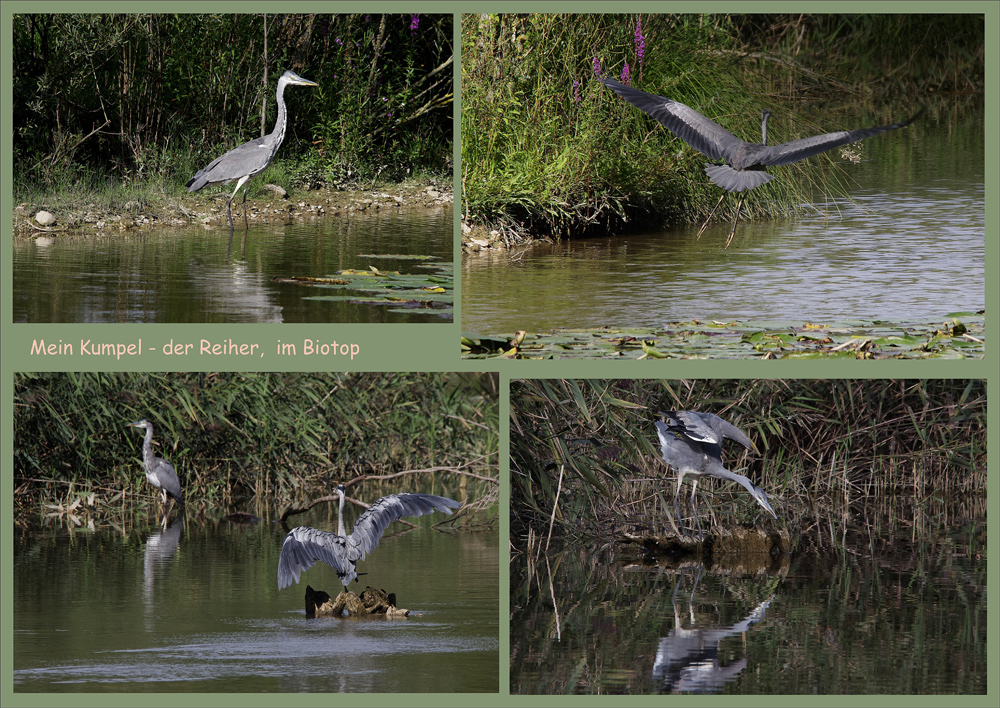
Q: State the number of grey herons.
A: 5